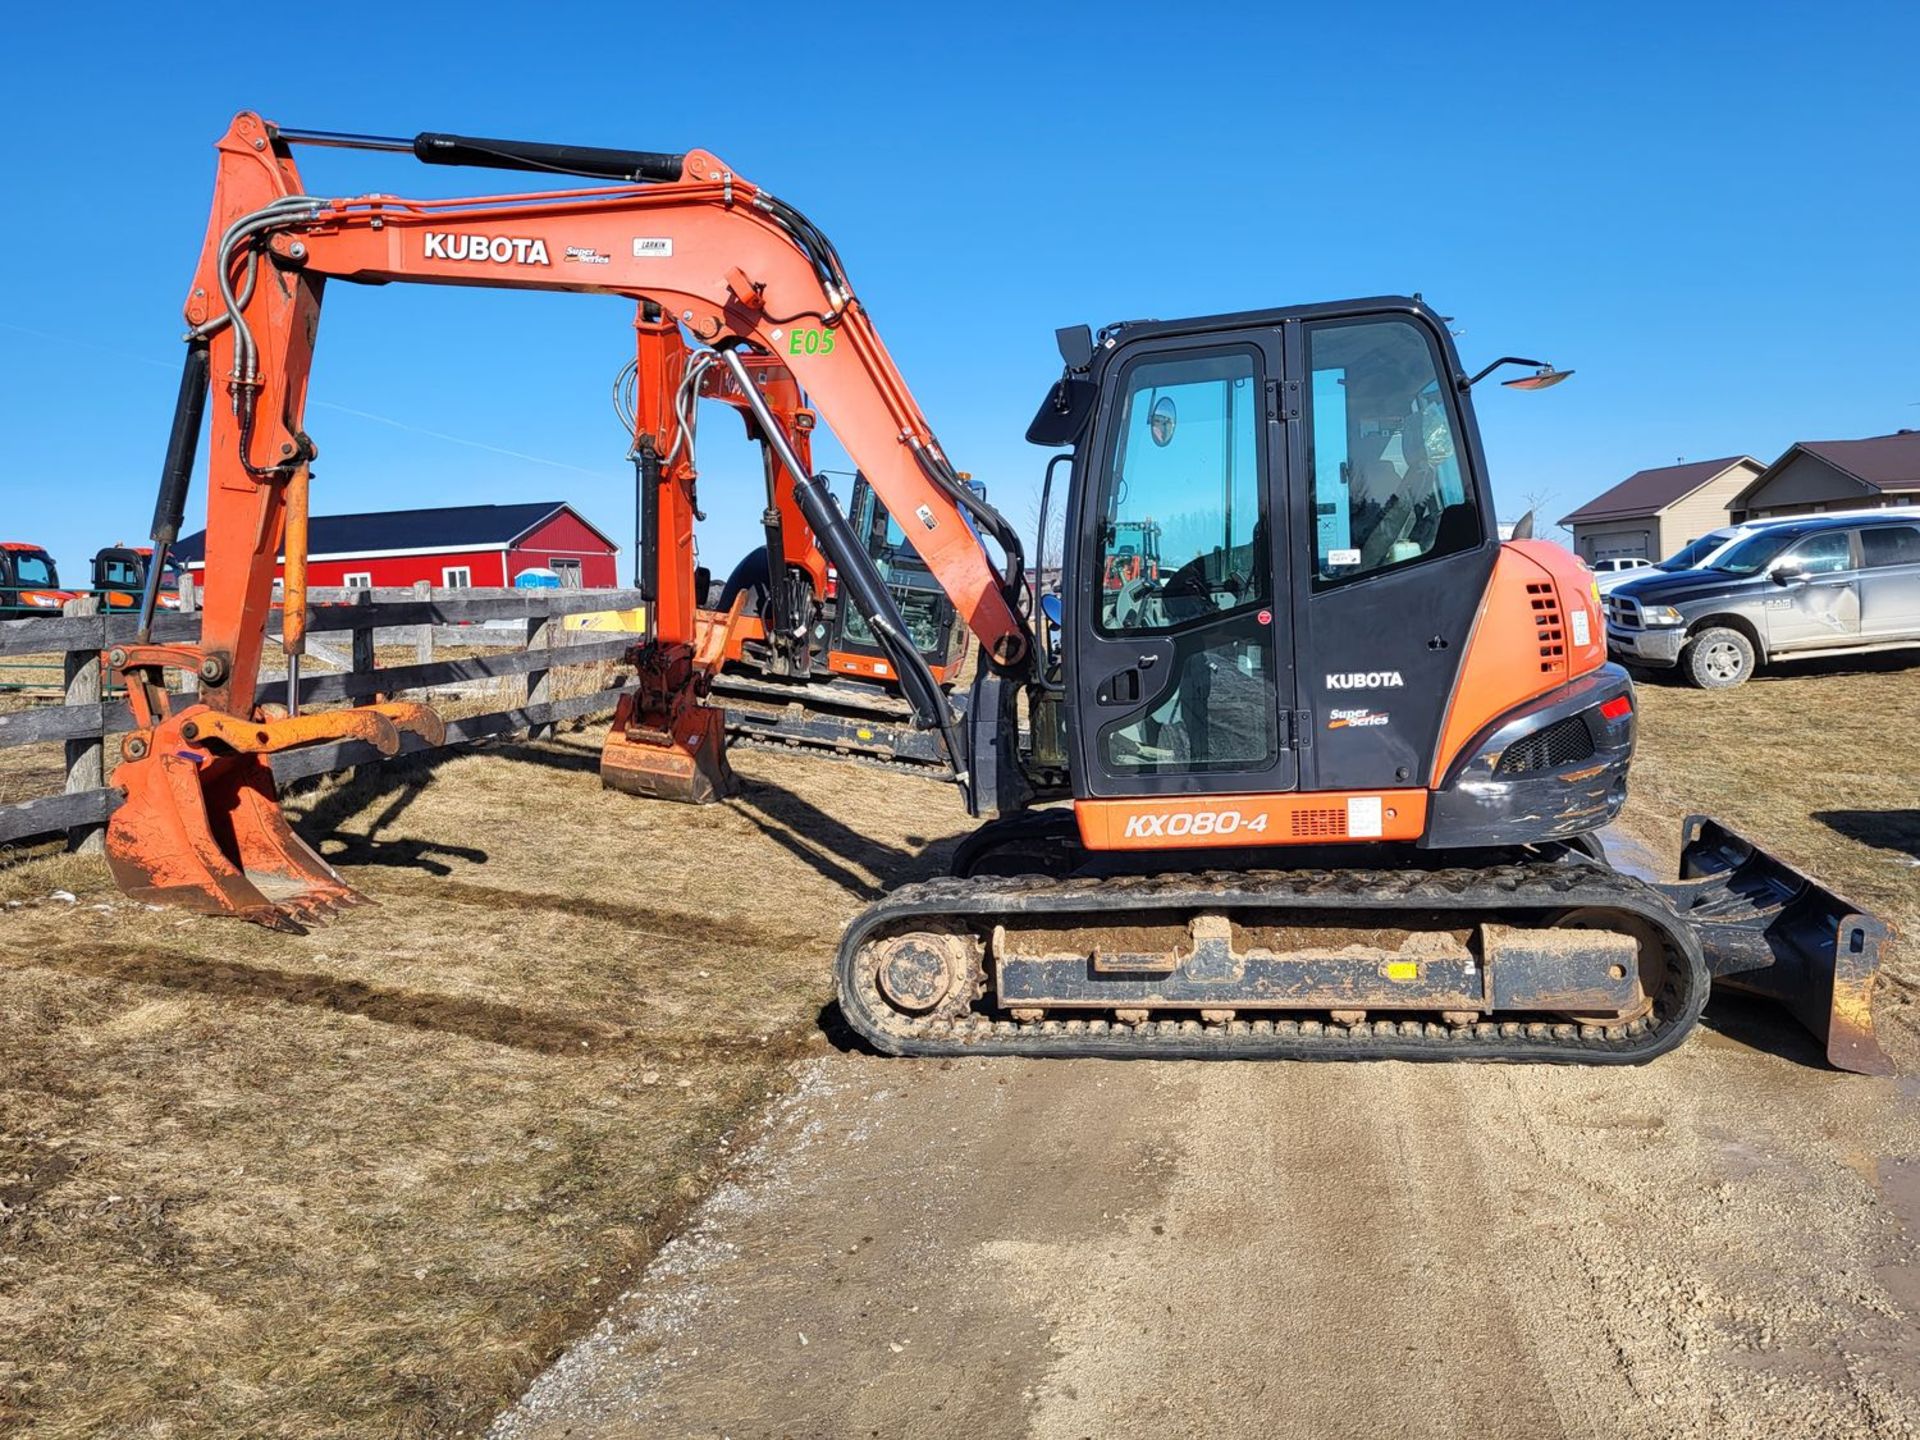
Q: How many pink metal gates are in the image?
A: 0